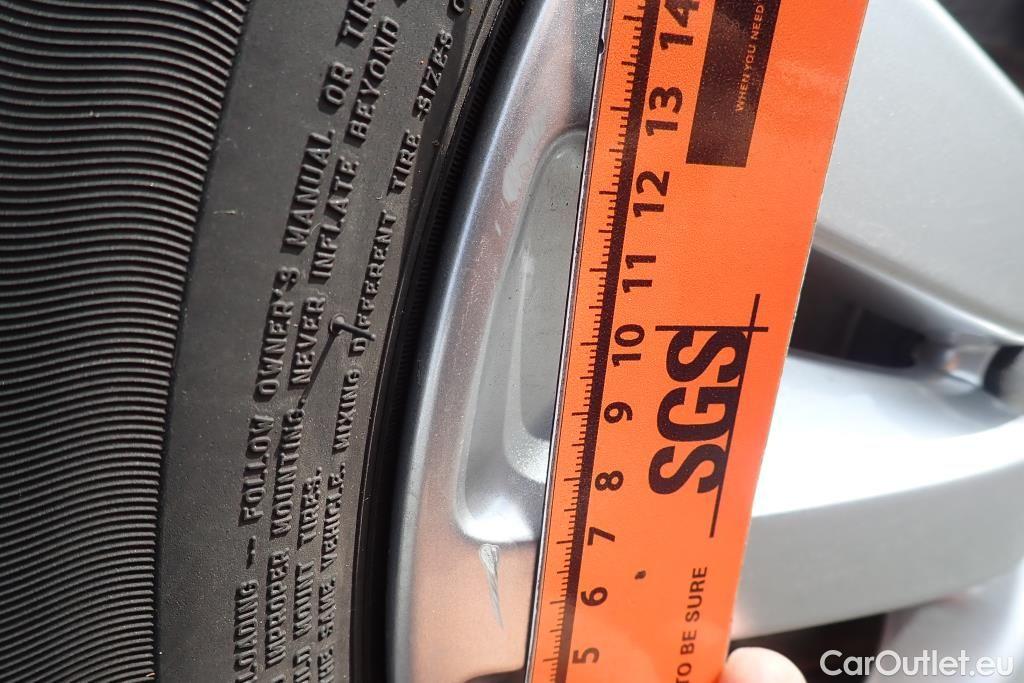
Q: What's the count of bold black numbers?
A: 10